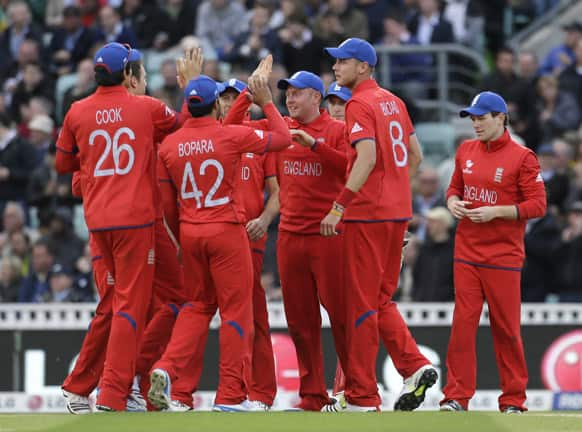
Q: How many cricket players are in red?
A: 8